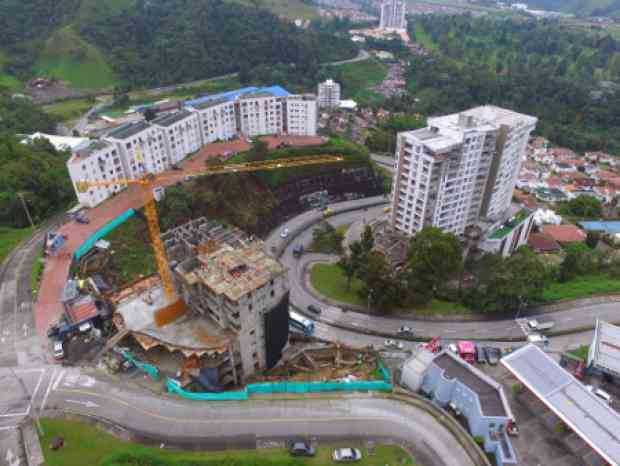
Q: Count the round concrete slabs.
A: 1